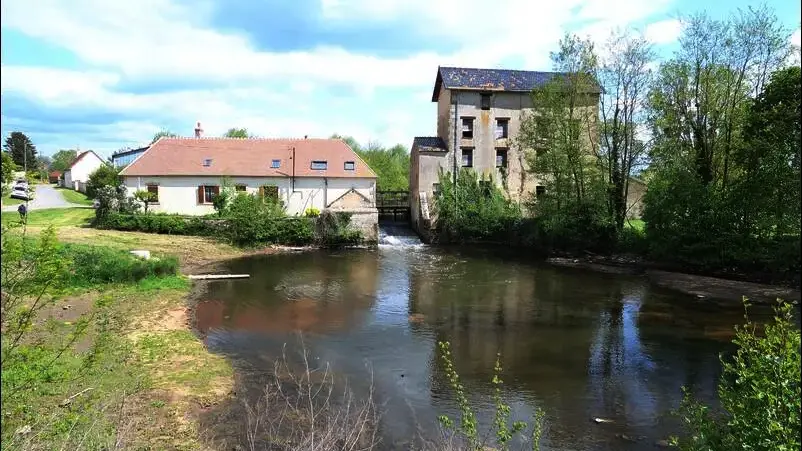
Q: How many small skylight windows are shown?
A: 4